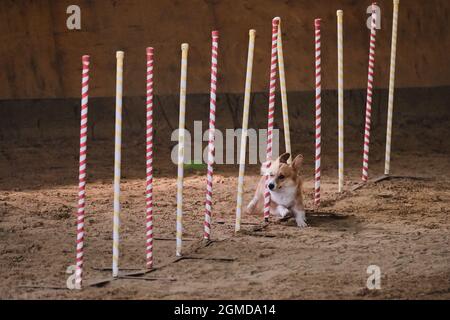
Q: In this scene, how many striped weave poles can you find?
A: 12